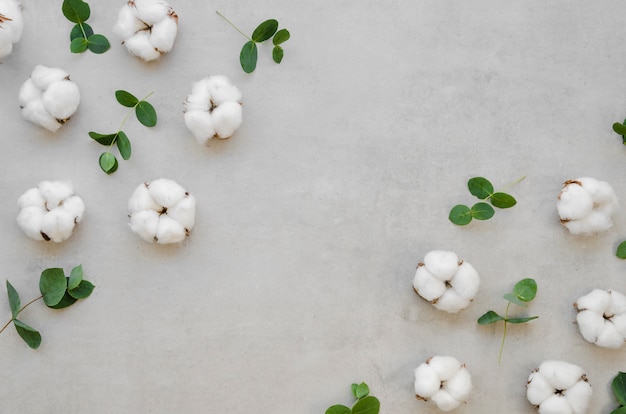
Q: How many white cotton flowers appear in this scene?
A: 11